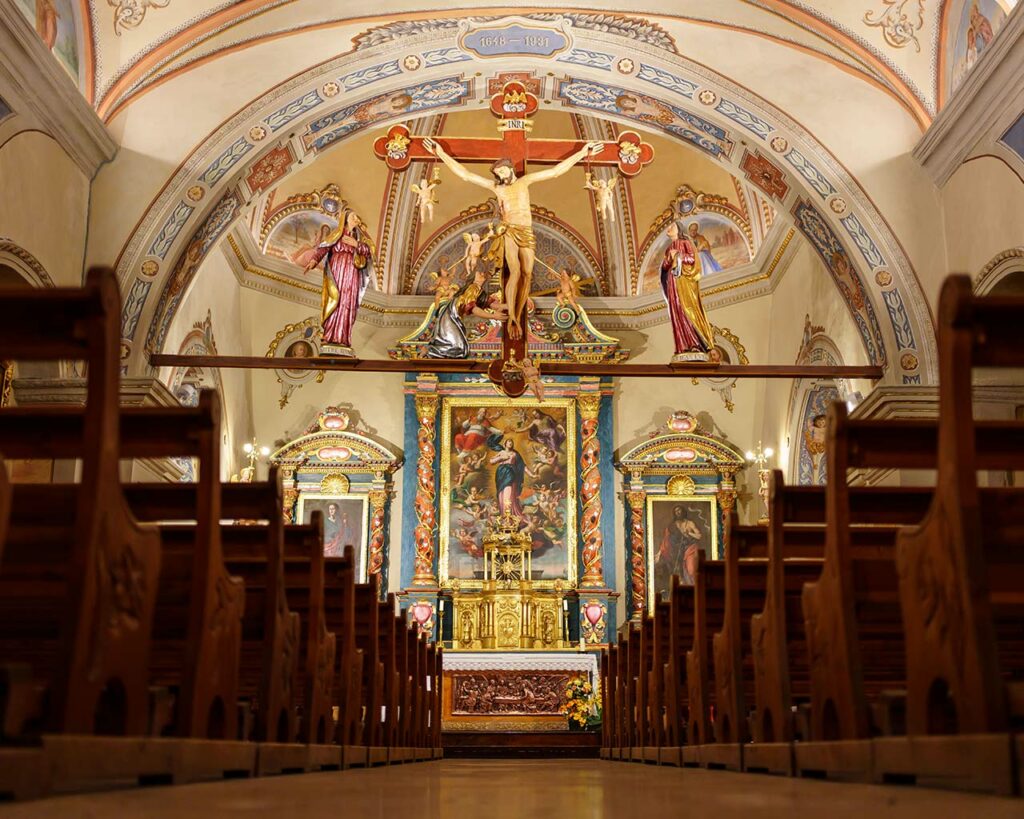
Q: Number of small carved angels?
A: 6